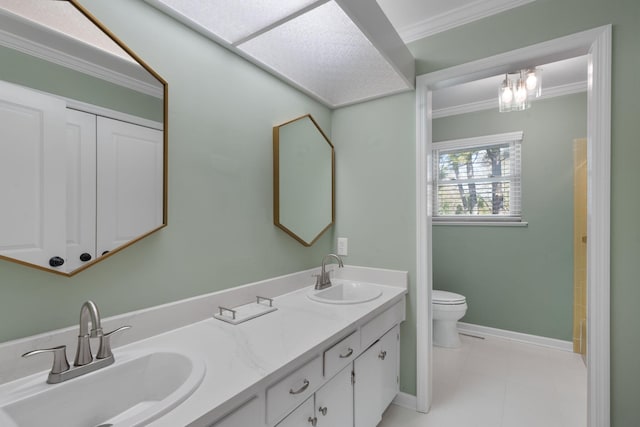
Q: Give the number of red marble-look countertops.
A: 0